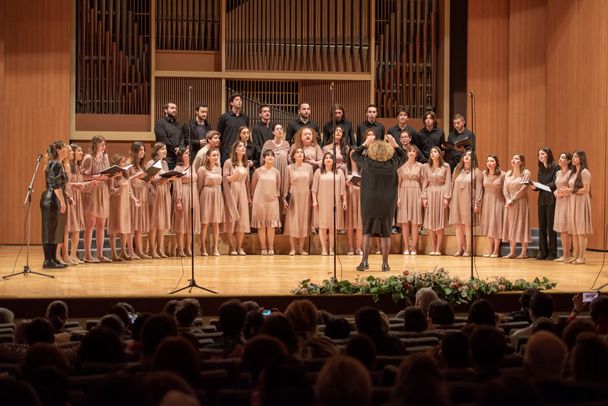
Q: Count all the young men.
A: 10